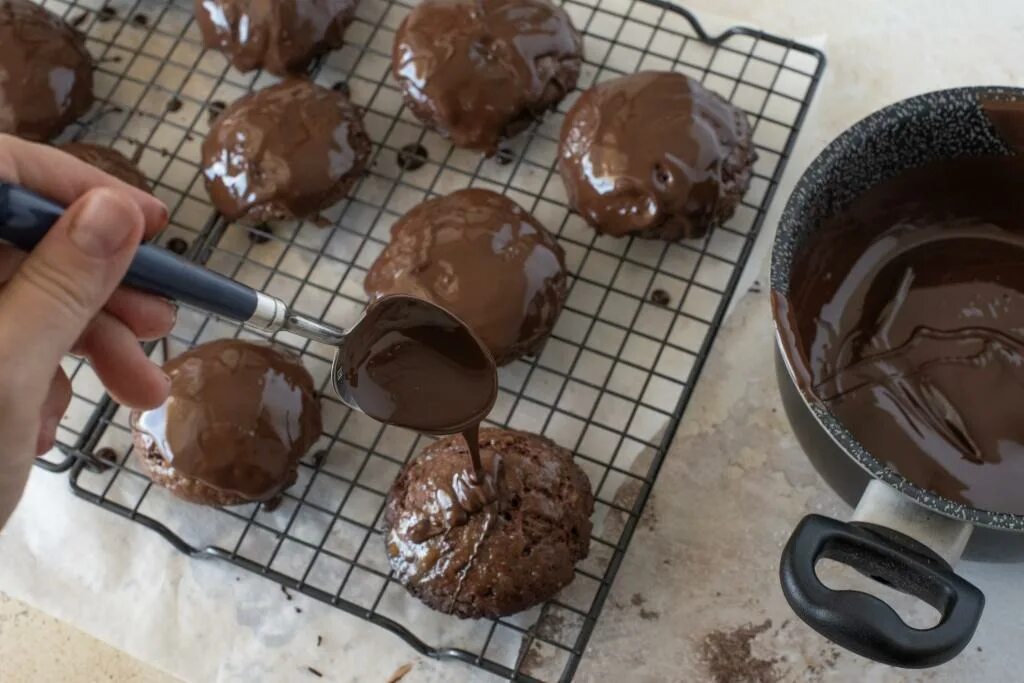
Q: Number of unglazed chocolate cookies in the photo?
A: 1